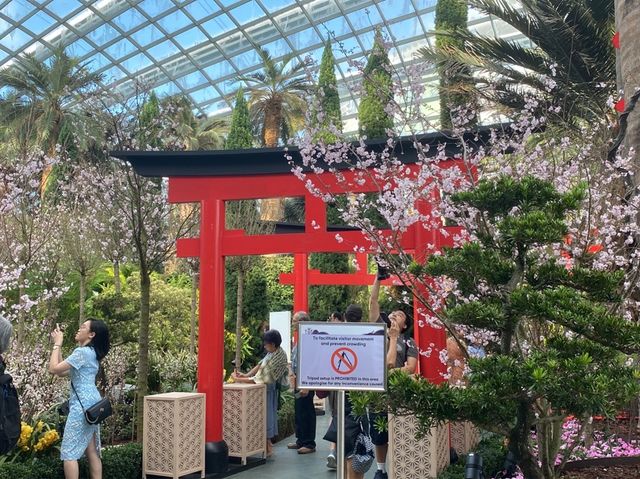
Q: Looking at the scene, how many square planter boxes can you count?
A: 4